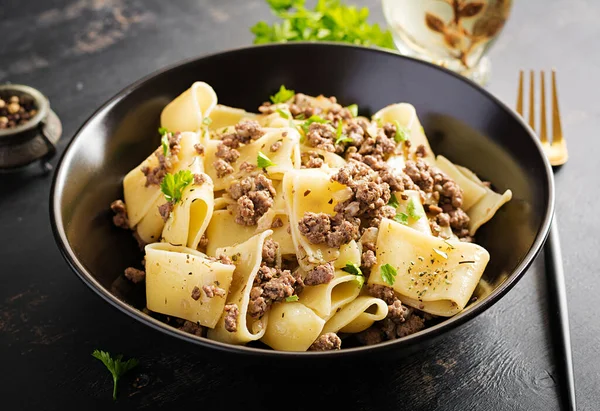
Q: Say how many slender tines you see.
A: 4